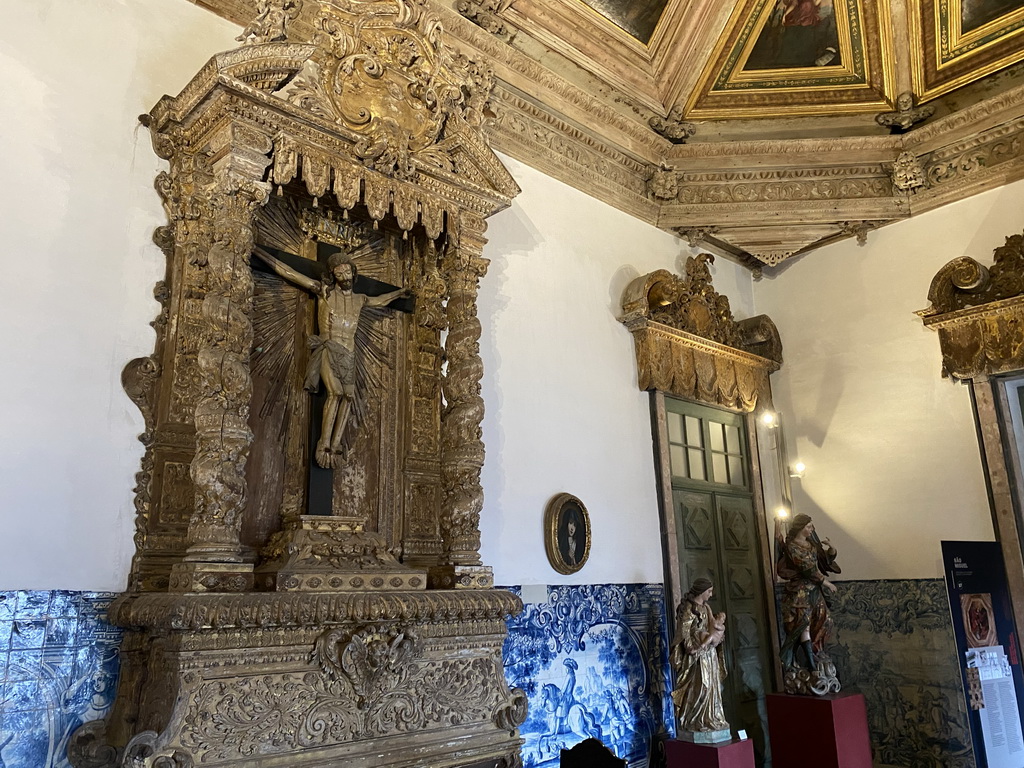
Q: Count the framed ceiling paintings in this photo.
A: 3